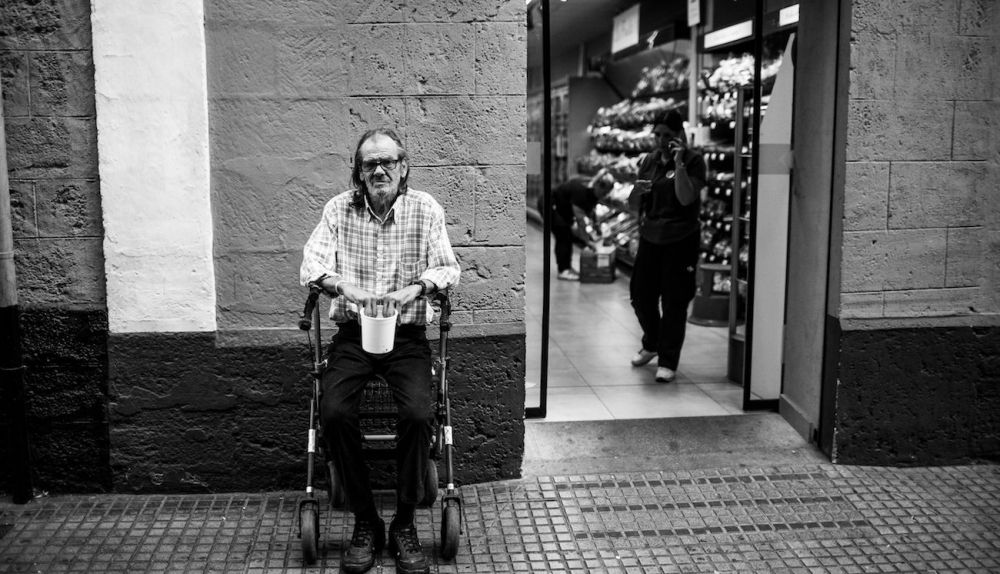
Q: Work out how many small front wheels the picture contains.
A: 2